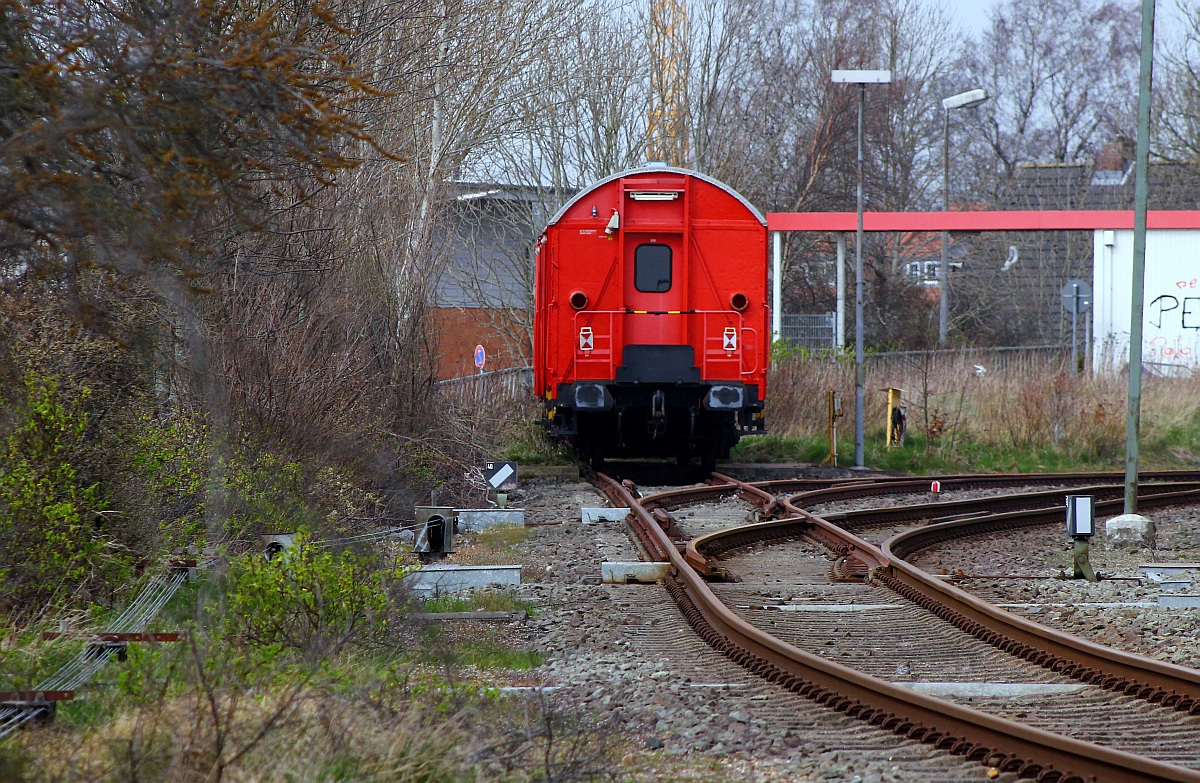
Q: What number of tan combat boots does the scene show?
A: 0